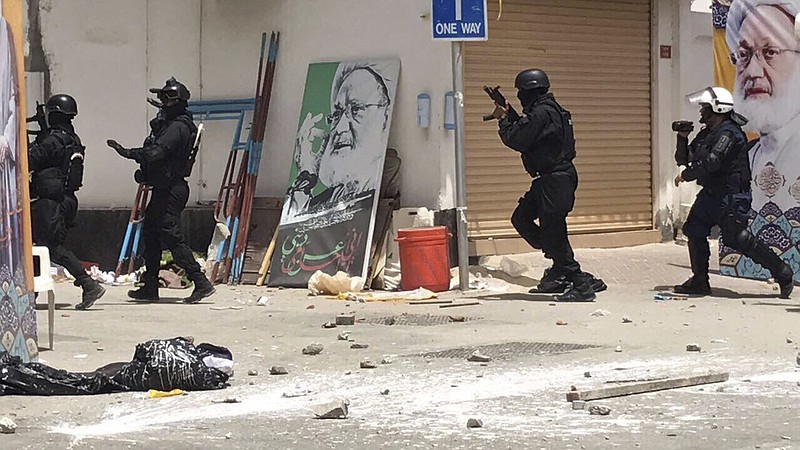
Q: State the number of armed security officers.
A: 4